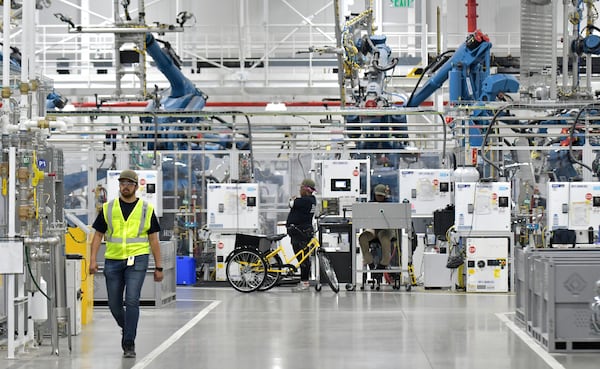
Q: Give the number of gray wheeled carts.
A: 1